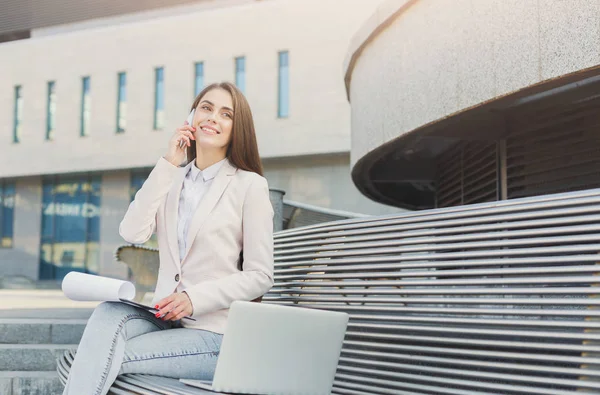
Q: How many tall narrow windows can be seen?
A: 8